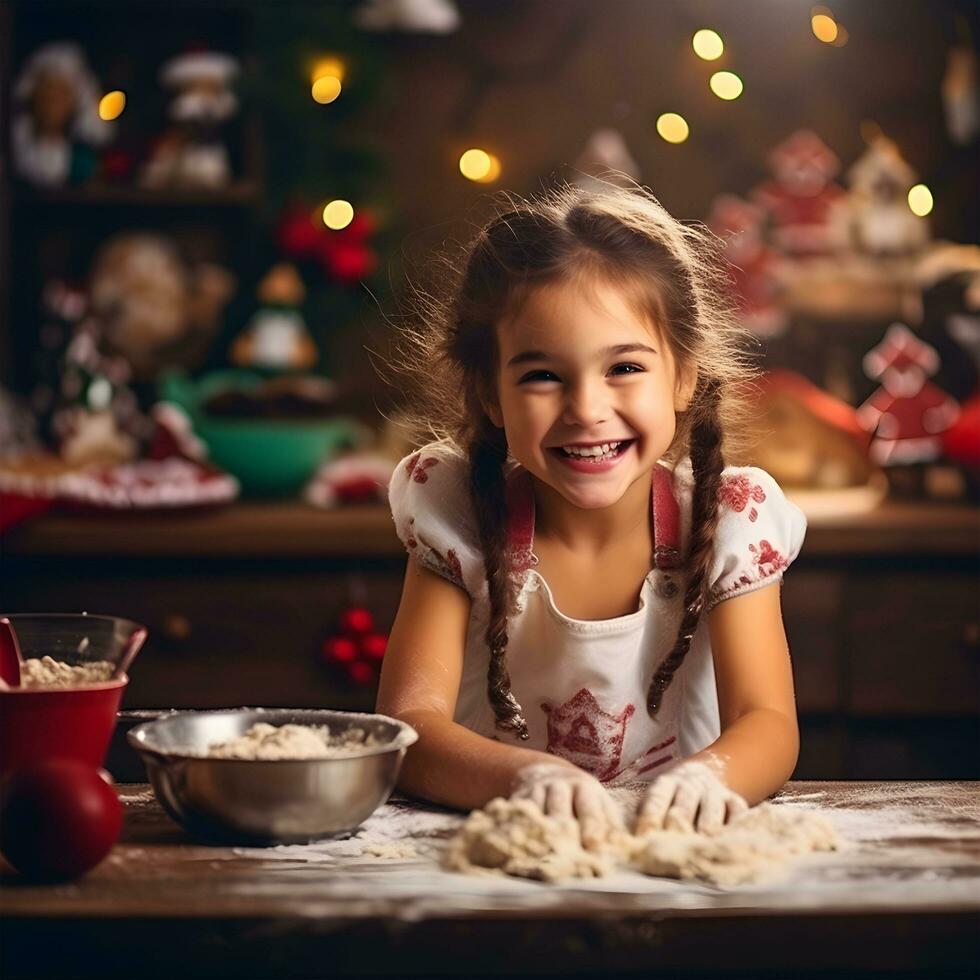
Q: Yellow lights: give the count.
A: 9